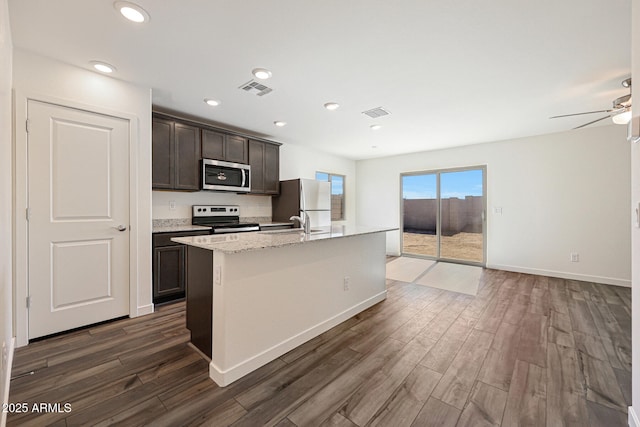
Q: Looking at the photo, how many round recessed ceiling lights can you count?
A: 7